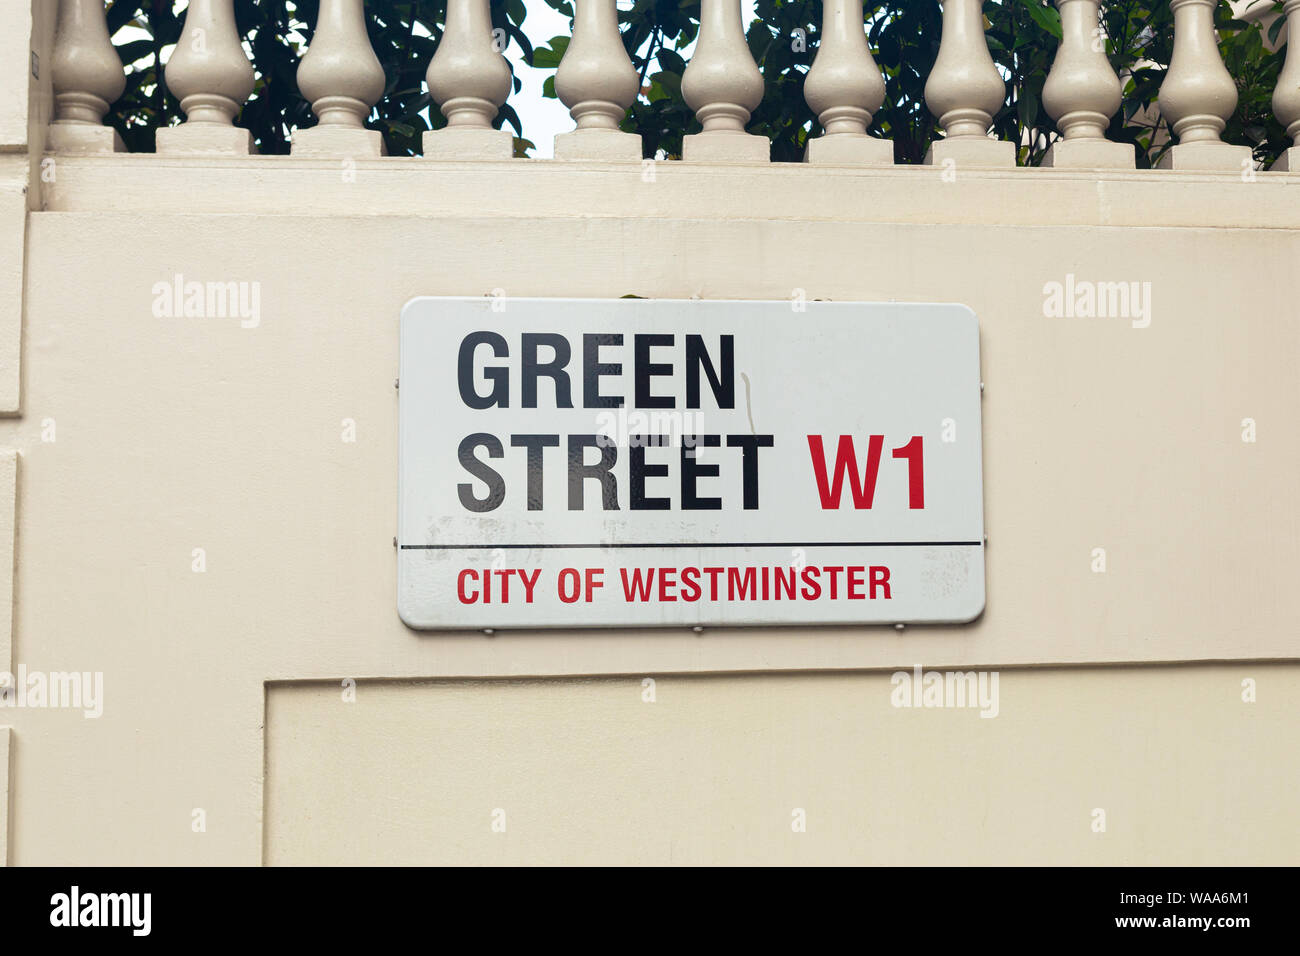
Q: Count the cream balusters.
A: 11